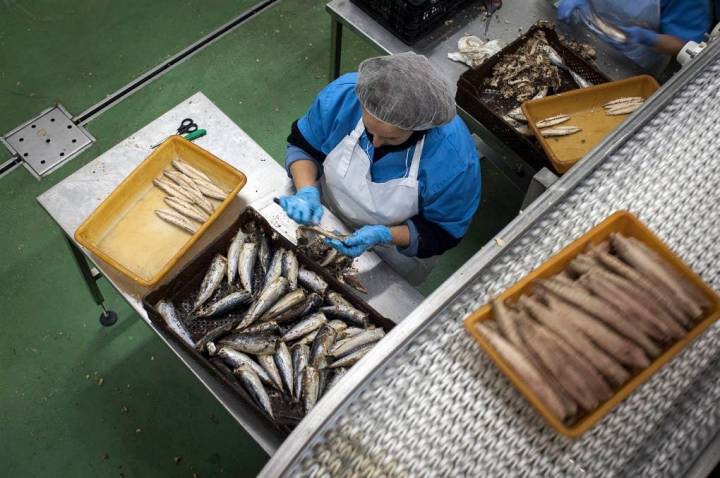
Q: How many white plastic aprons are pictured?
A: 2